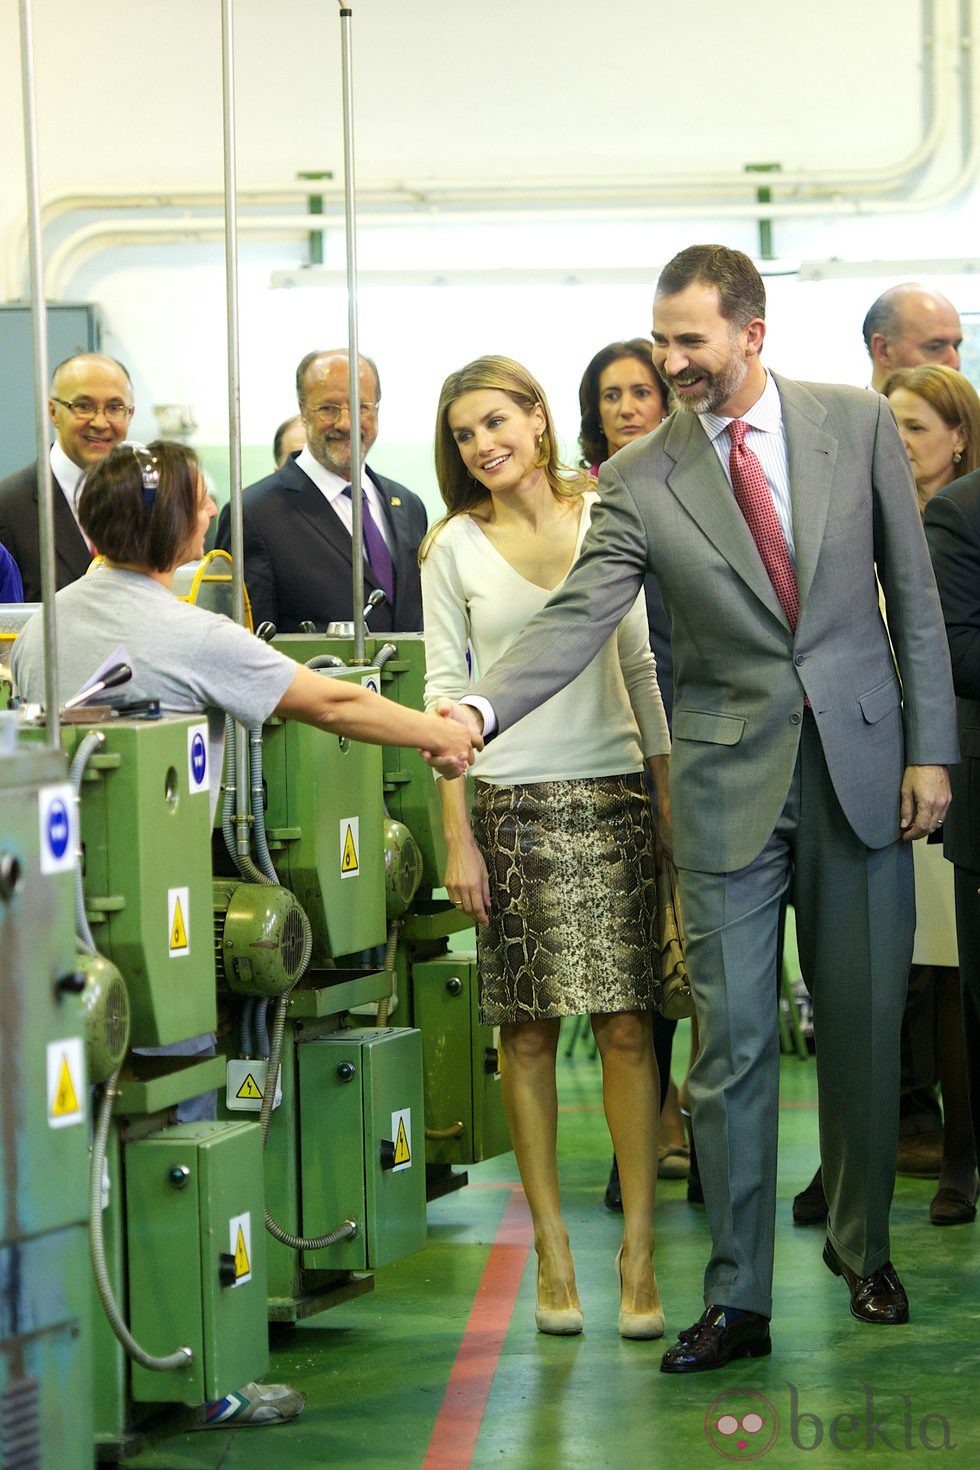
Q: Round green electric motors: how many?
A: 3